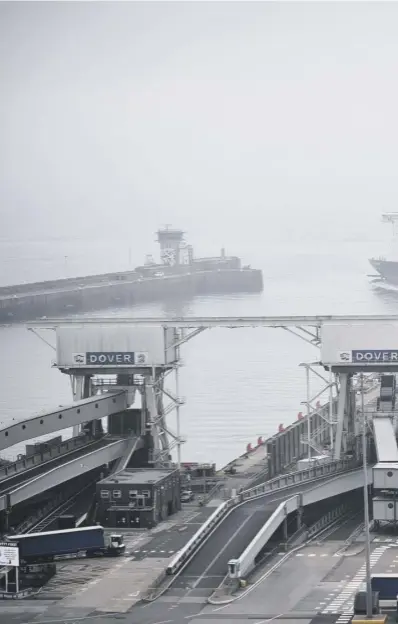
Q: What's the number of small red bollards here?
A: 5